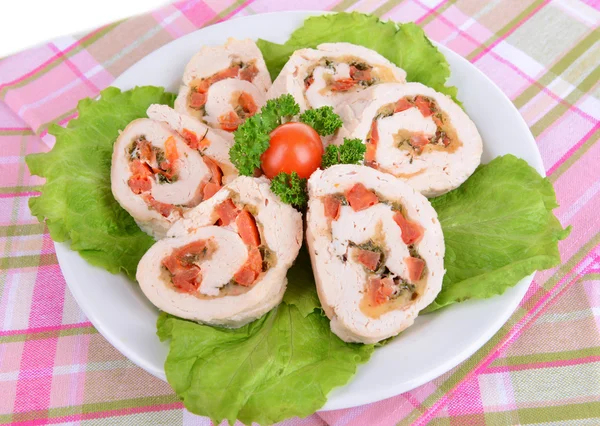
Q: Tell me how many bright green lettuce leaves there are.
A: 4